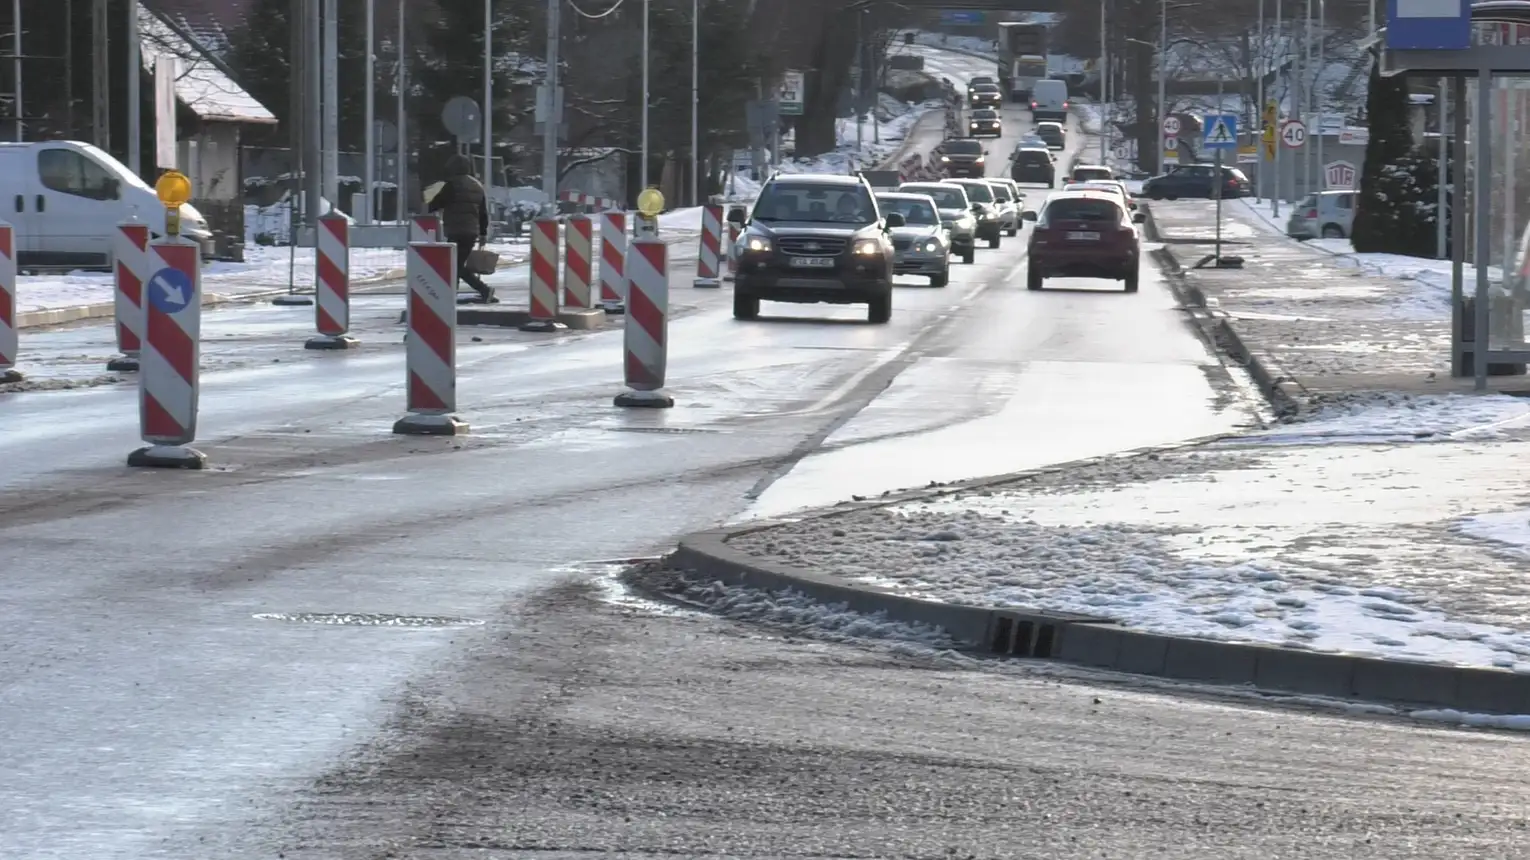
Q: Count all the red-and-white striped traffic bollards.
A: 12